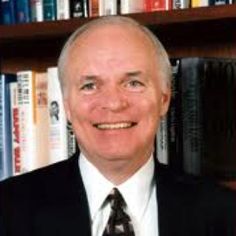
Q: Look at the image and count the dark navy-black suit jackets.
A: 1